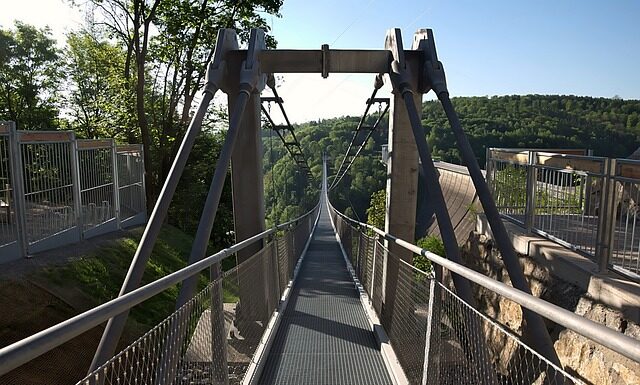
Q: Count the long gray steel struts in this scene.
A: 4